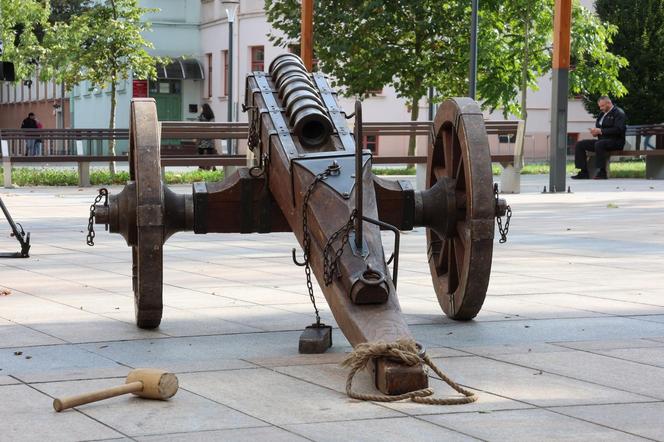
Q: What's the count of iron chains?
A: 5